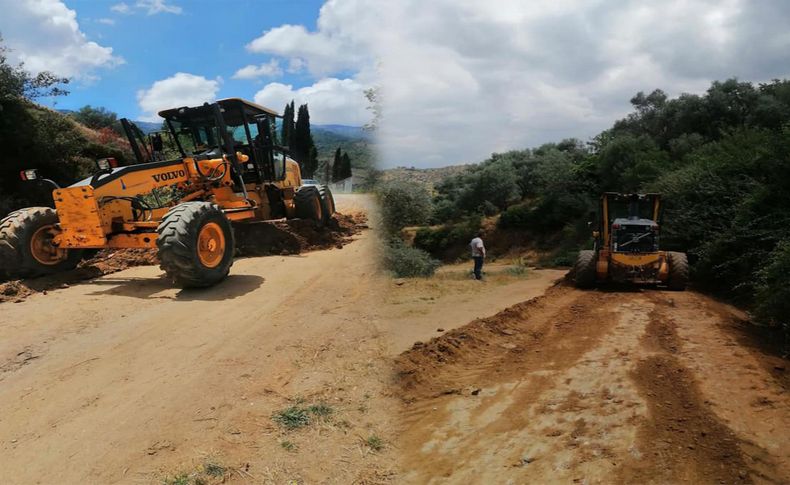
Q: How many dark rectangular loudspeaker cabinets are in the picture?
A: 0